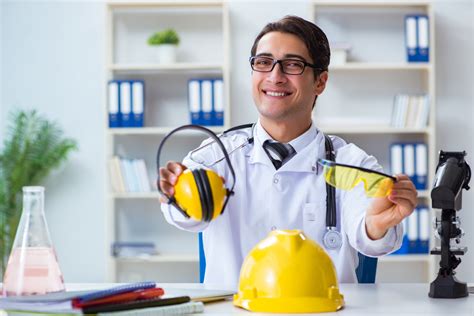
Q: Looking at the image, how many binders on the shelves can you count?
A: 14